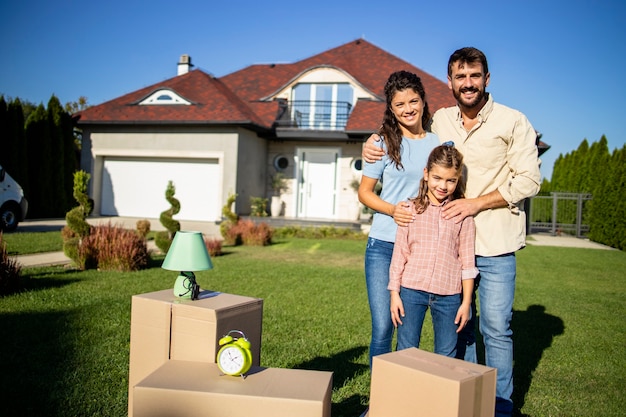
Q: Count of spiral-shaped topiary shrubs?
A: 3